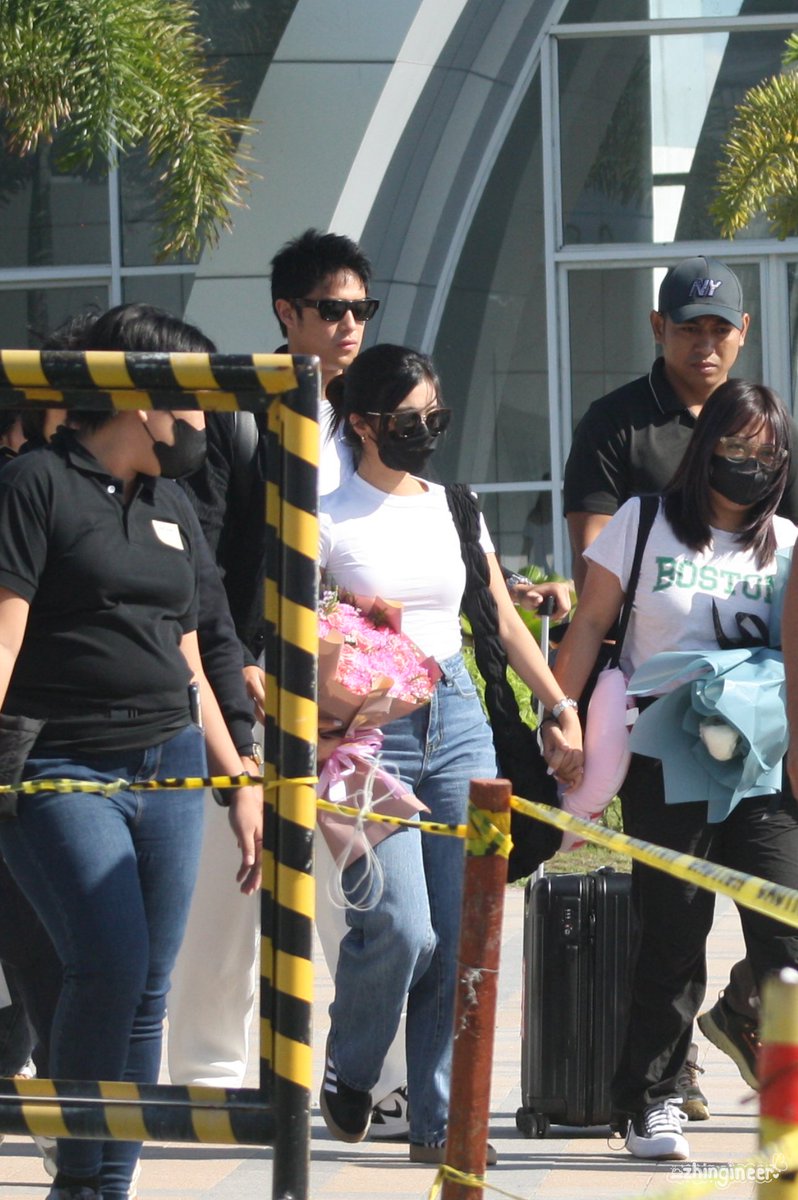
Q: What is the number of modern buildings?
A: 1